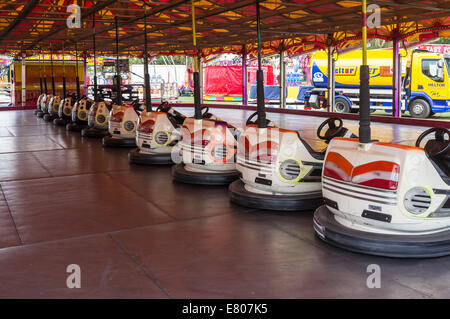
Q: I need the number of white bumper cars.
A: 11